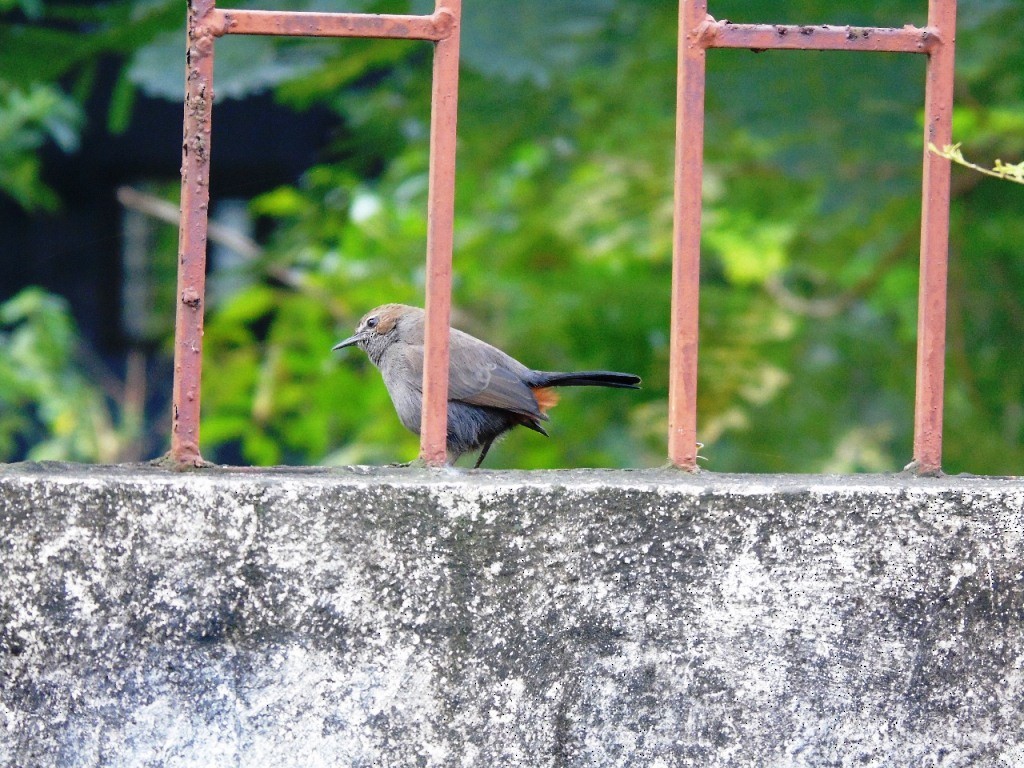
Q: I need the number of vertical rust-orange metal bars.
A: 4